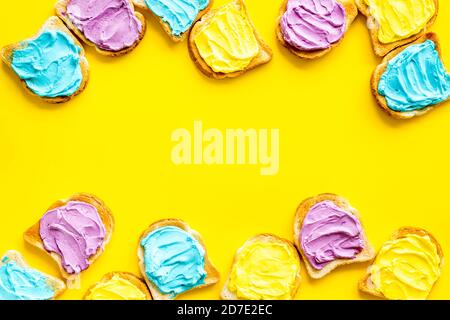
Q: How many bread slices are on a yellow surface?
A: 14